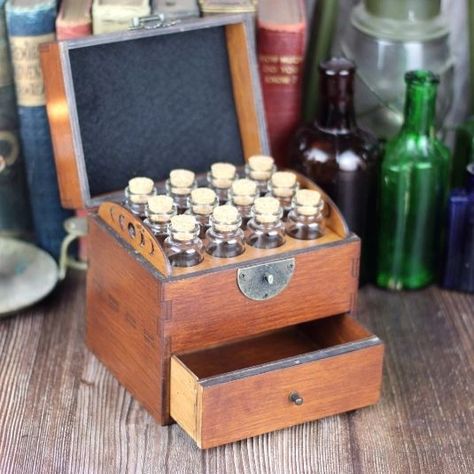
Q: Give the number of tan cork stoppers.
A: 12